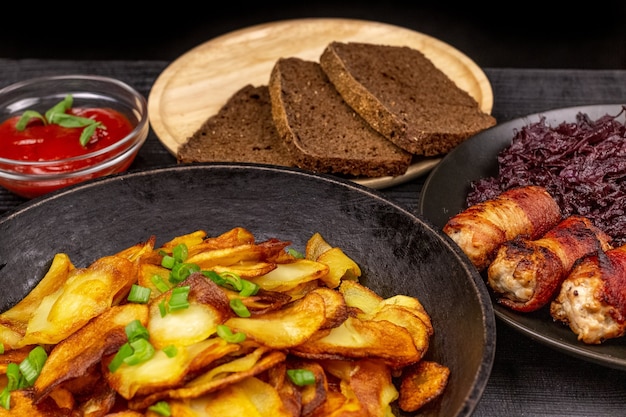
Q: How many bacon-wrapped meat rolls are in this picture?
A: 3